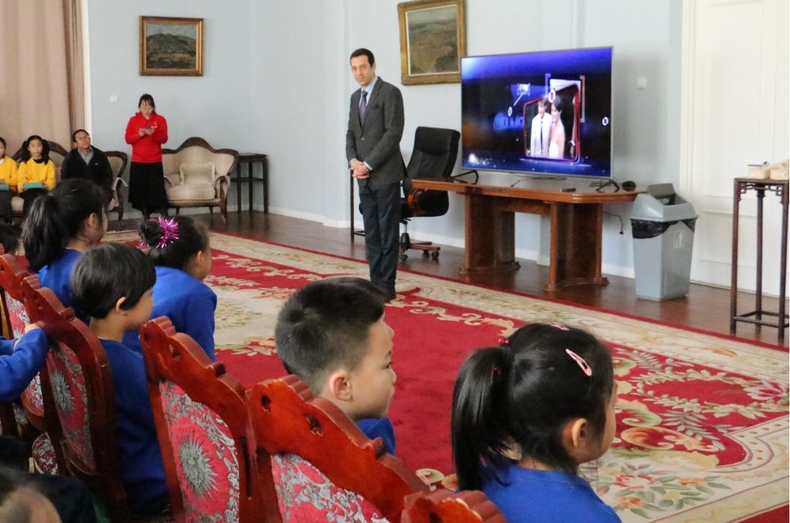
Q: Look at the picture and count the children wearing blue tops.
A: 6